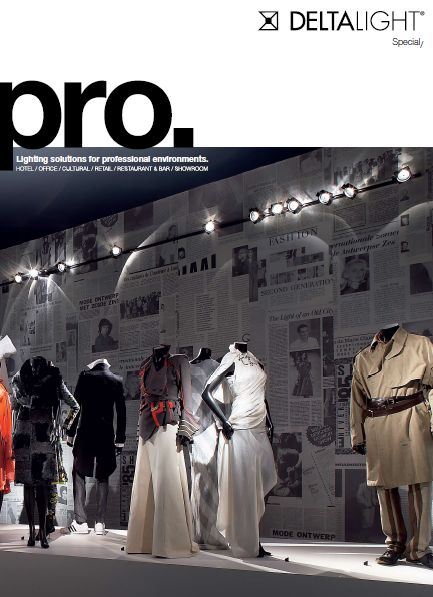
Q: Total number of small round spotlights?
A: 11